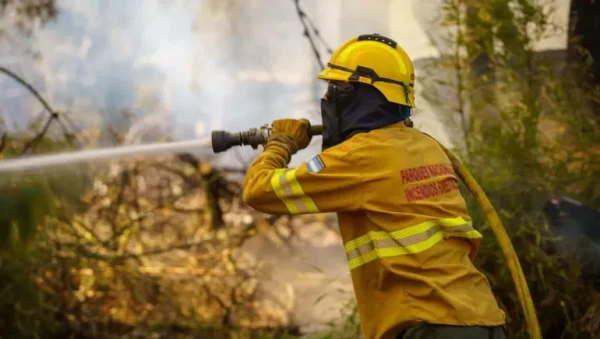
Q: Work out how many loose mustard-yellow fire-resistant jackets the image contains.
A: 1